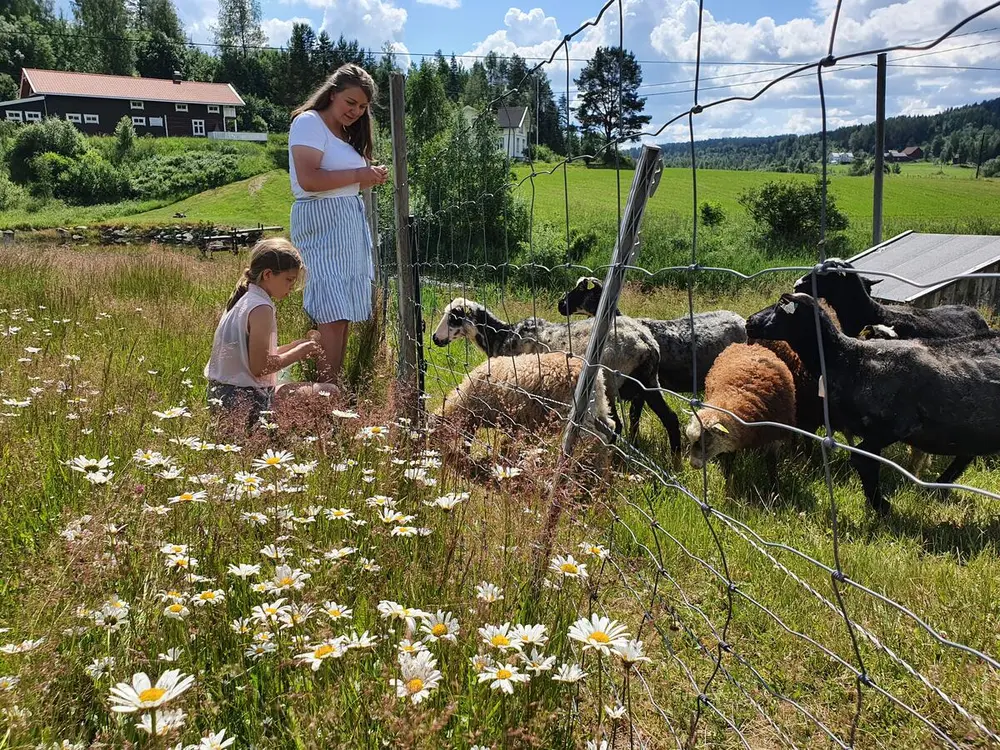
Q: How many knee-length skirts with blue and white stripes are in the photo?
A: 1